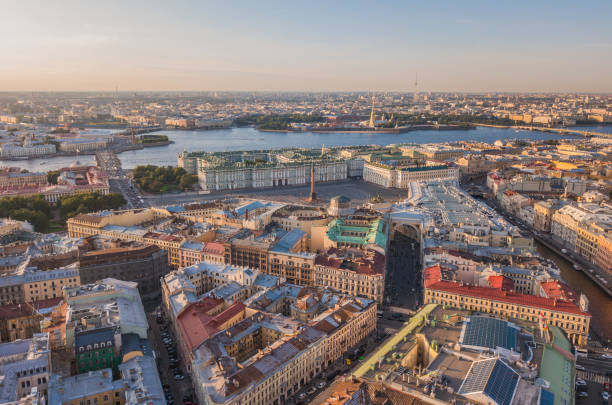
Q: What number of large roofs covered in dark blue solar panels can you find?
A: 2